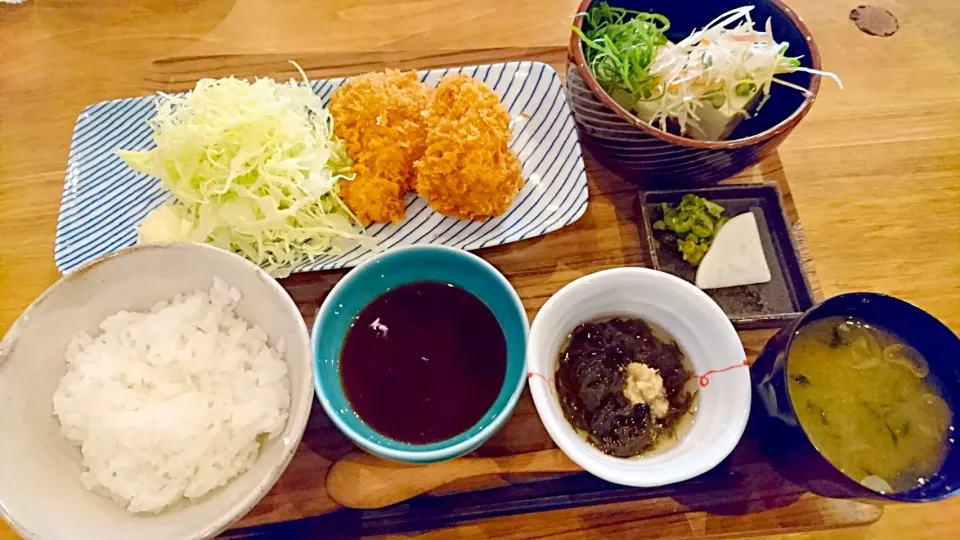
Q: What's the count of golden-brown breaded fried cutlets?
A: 2